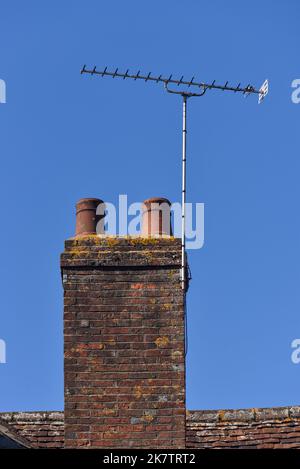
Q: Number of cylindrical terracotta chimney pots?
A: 2